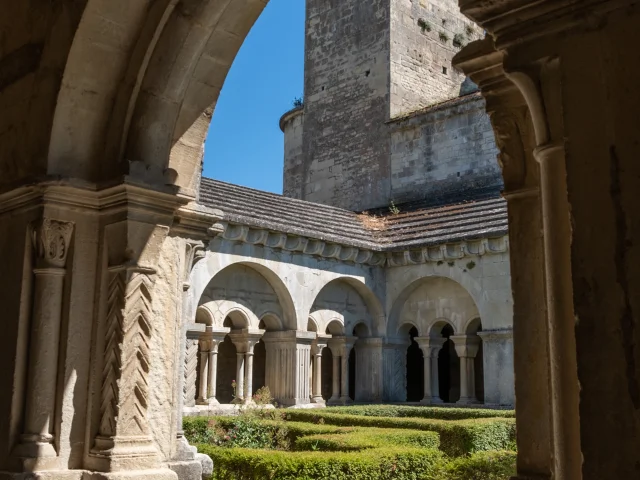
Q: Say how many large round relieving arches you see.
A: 3